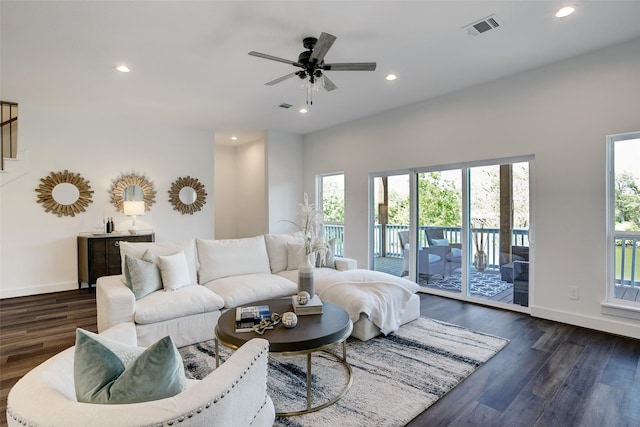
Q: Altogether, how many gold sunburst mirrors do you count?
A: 3